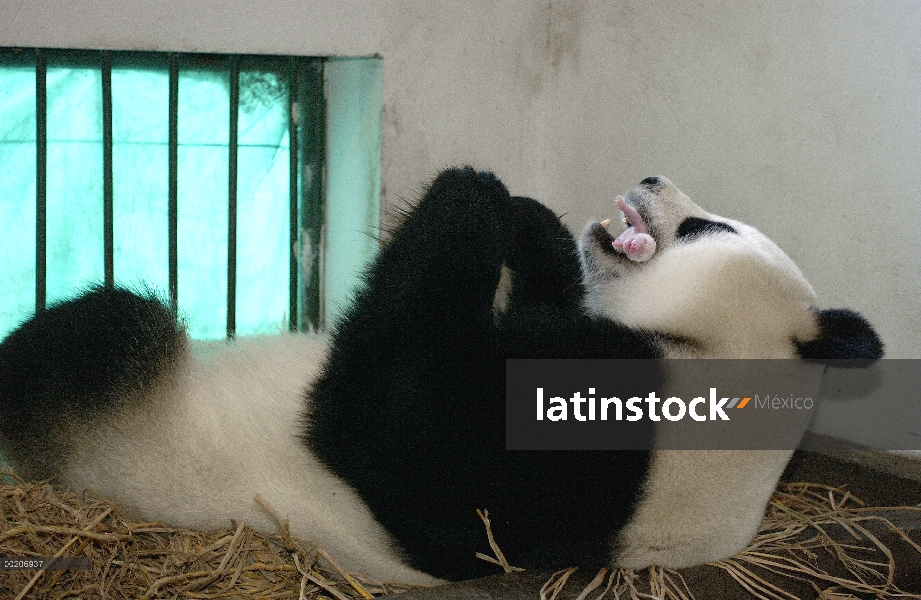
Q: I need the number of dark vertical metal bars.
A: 5